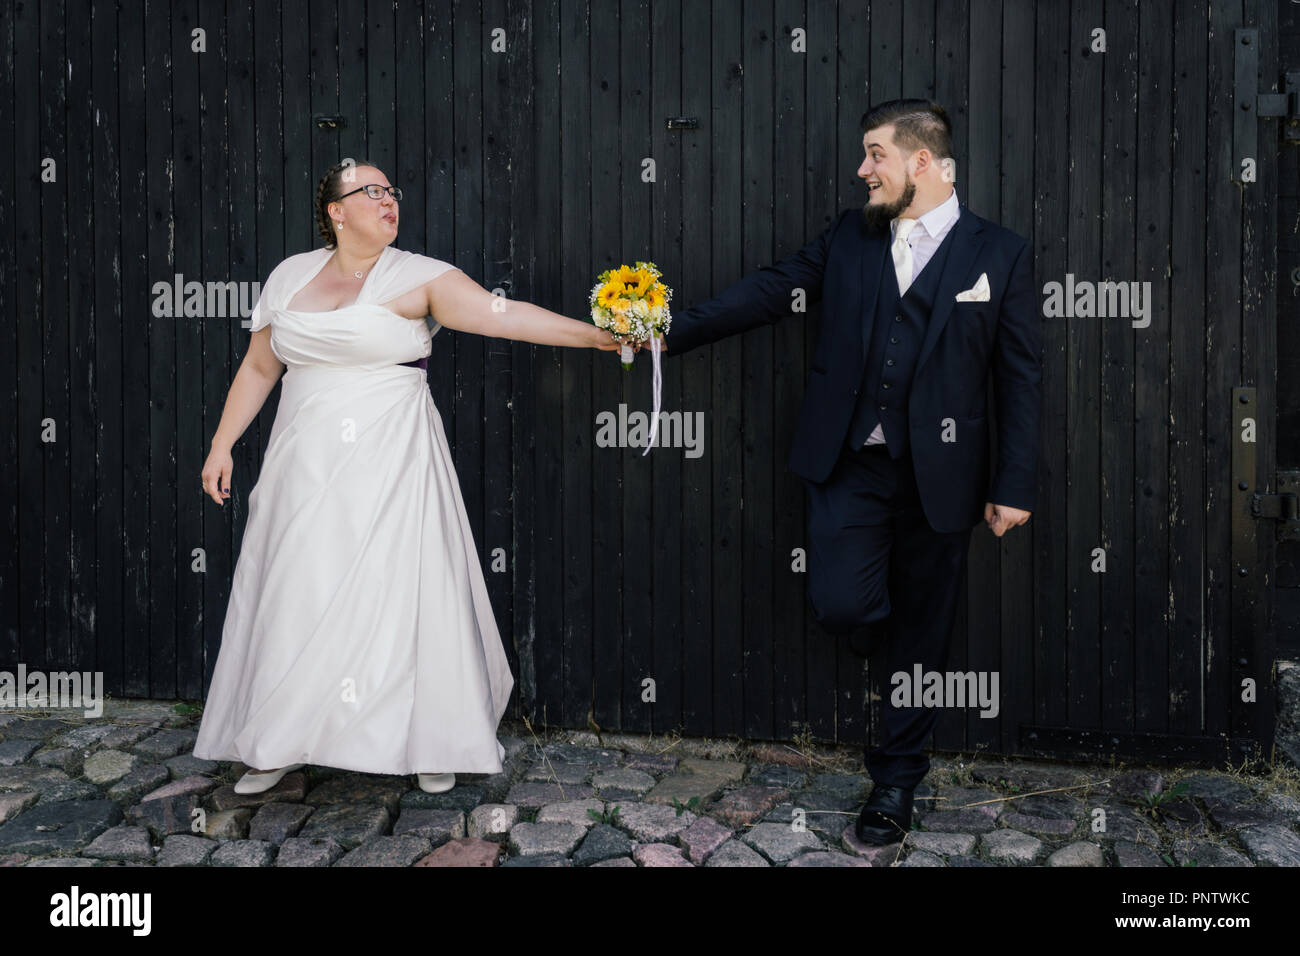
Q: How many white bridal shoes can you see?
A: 2